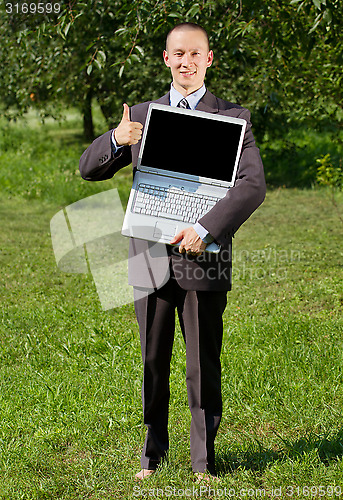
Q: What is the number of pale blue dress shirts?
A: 1